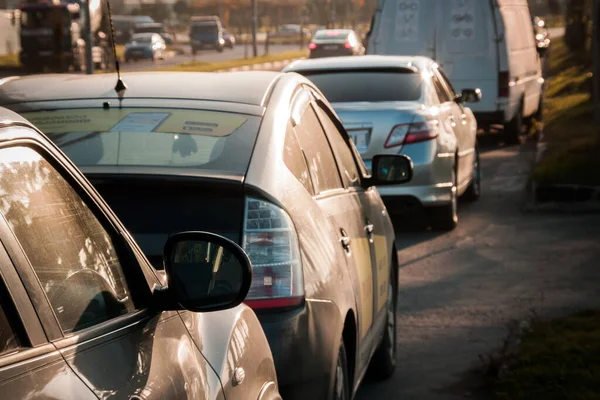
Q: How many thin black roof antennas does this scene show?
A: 1